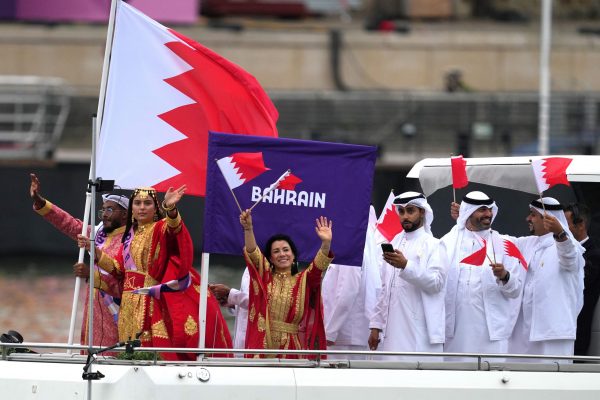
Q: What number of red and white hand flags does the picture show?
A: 7